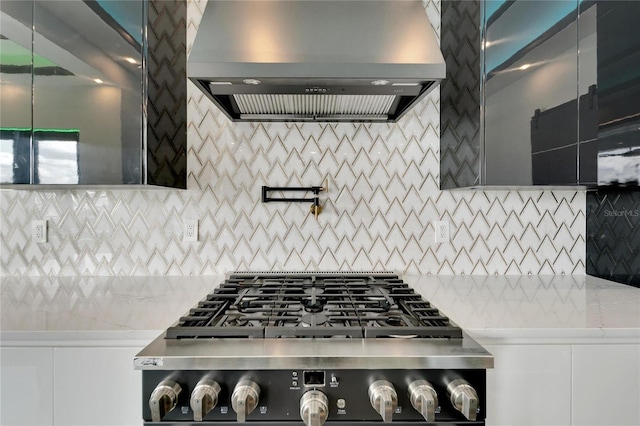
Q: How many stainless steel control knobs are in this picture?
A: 7